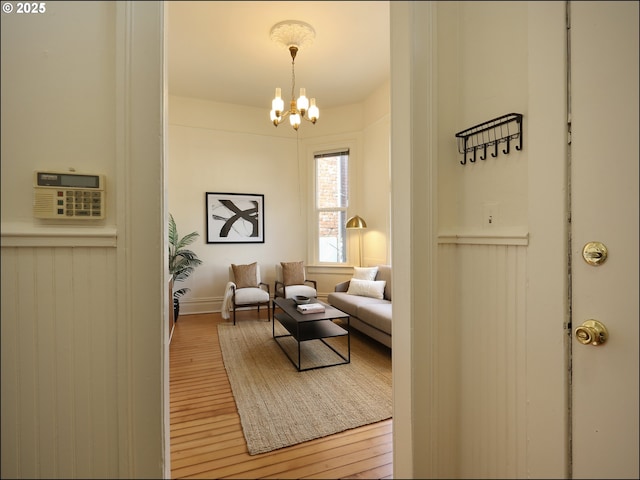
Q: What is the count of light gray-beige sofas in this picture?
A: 1